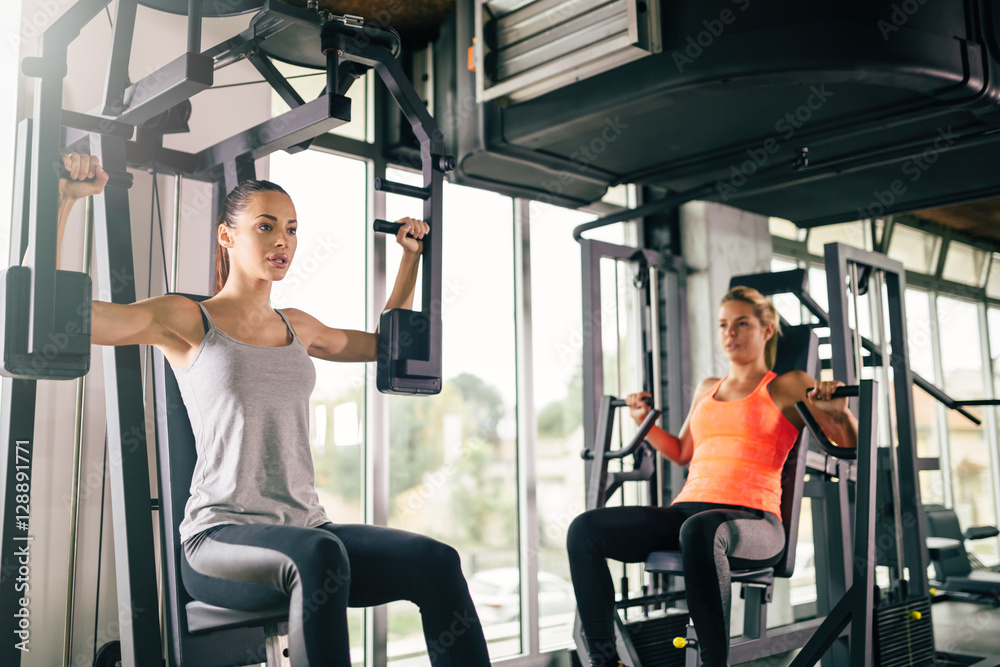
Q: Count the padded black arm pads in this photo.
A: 2